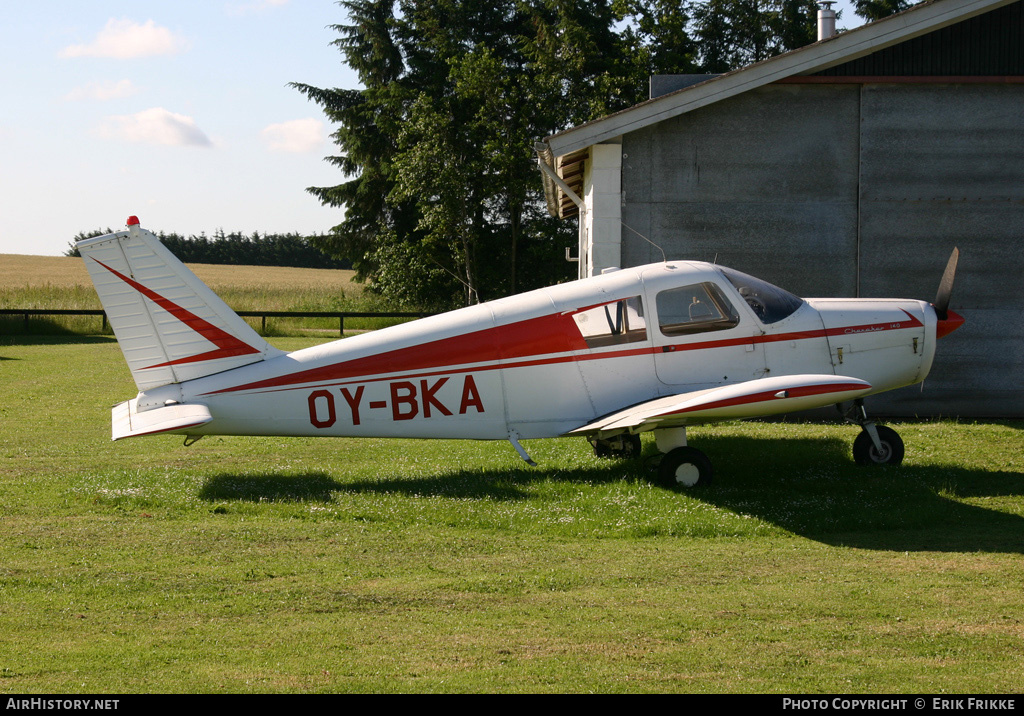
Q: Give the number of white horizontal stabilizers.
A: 1